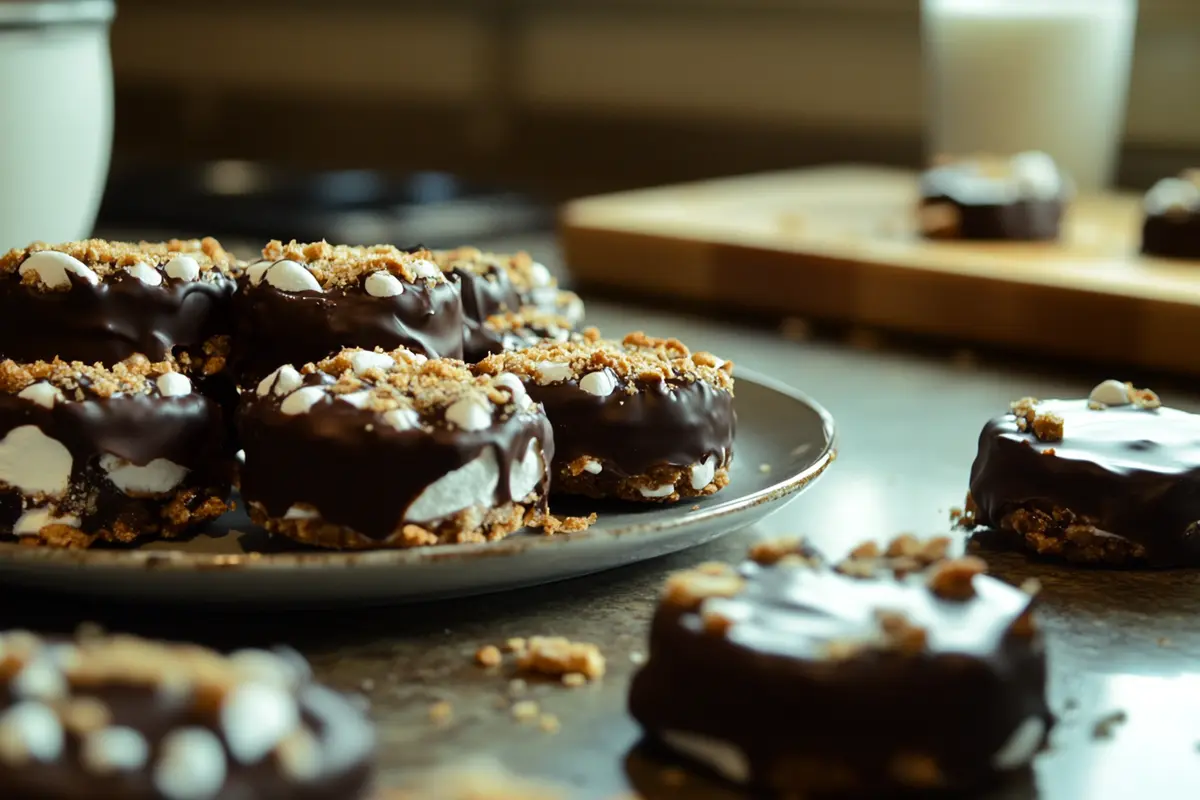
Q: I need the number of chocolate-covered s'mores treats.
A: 12